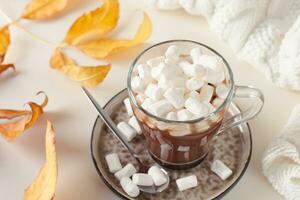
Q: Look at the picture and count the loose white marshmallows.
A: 10